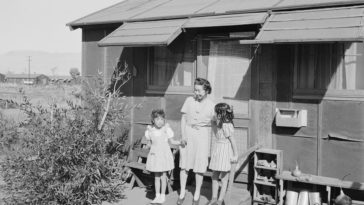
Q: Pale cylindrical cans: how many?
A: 3